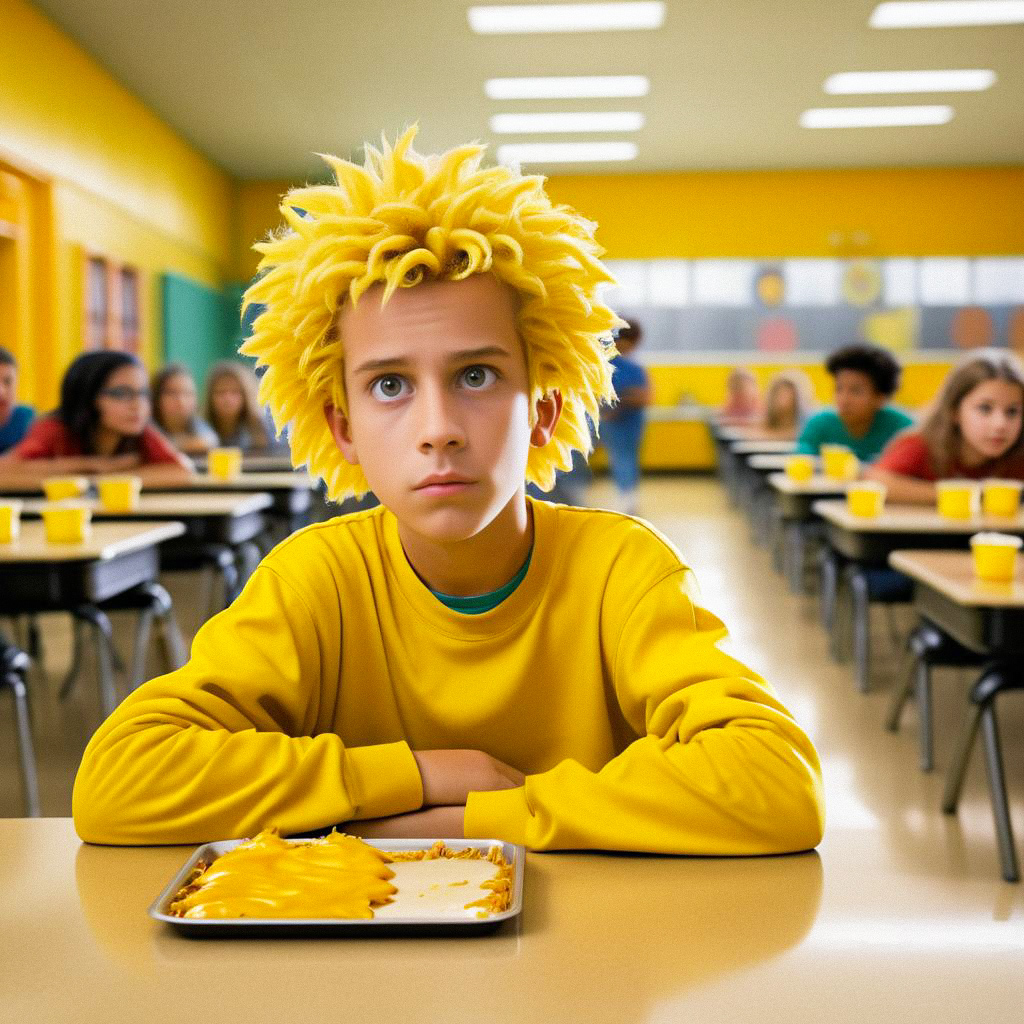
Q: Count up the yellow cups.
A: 11